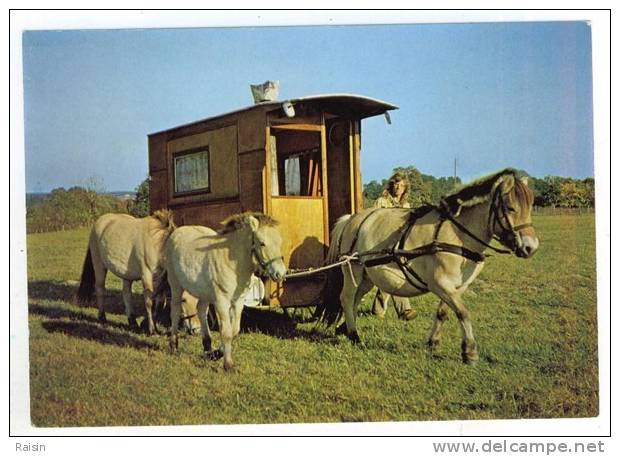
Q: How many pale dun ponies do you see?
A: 3